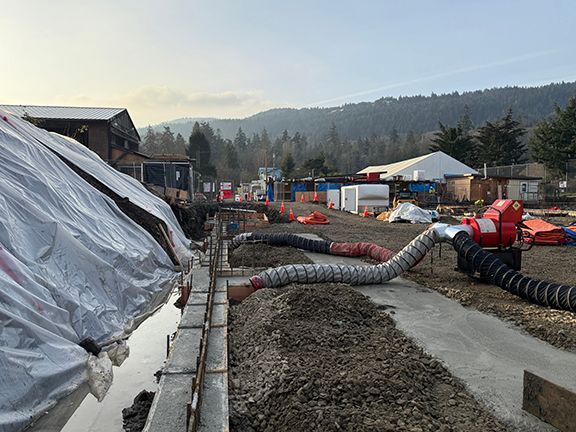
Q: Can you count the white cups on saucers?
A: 0